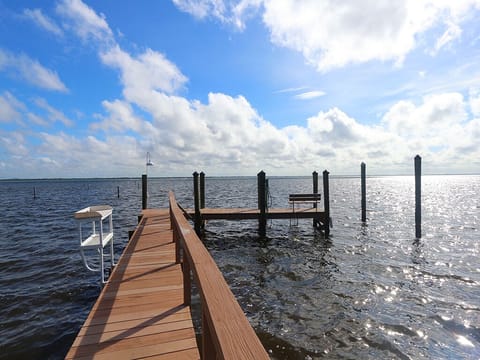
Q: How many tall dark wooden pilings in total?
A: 8